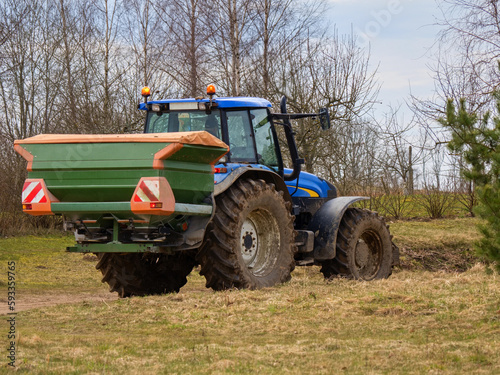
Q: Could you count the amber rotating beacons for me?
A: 2